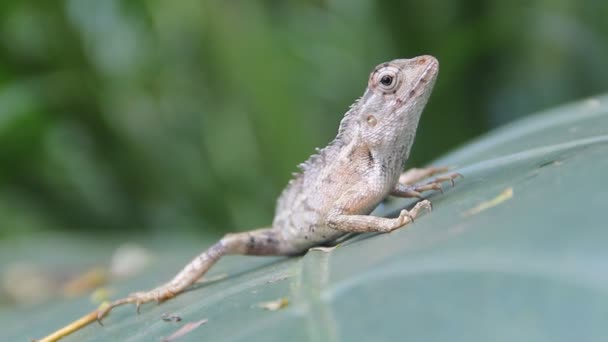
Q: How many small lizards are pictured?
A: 1